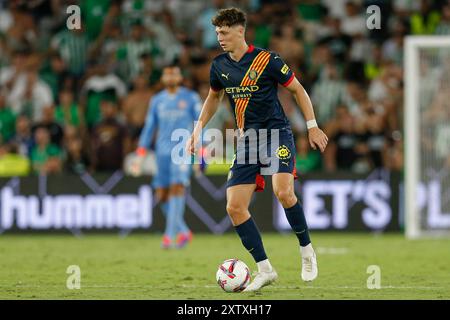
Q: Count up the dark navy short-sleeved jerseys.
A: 1